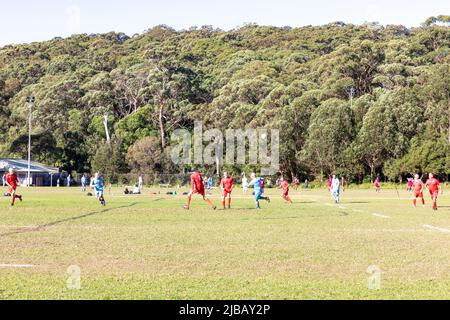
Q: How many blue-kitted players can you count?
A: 3